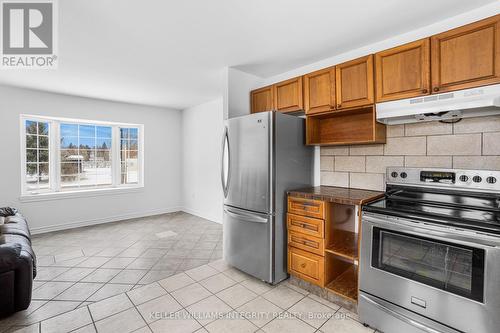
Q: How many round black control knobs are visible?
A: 5